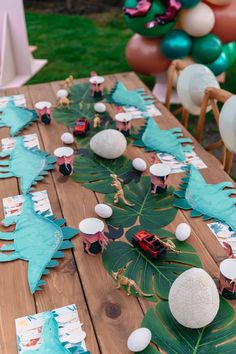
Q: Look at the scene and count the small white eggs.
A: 7